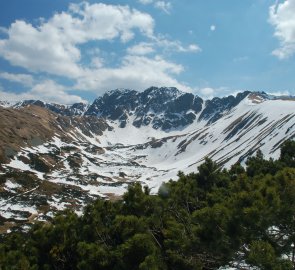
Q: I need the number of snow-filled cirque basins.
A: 1